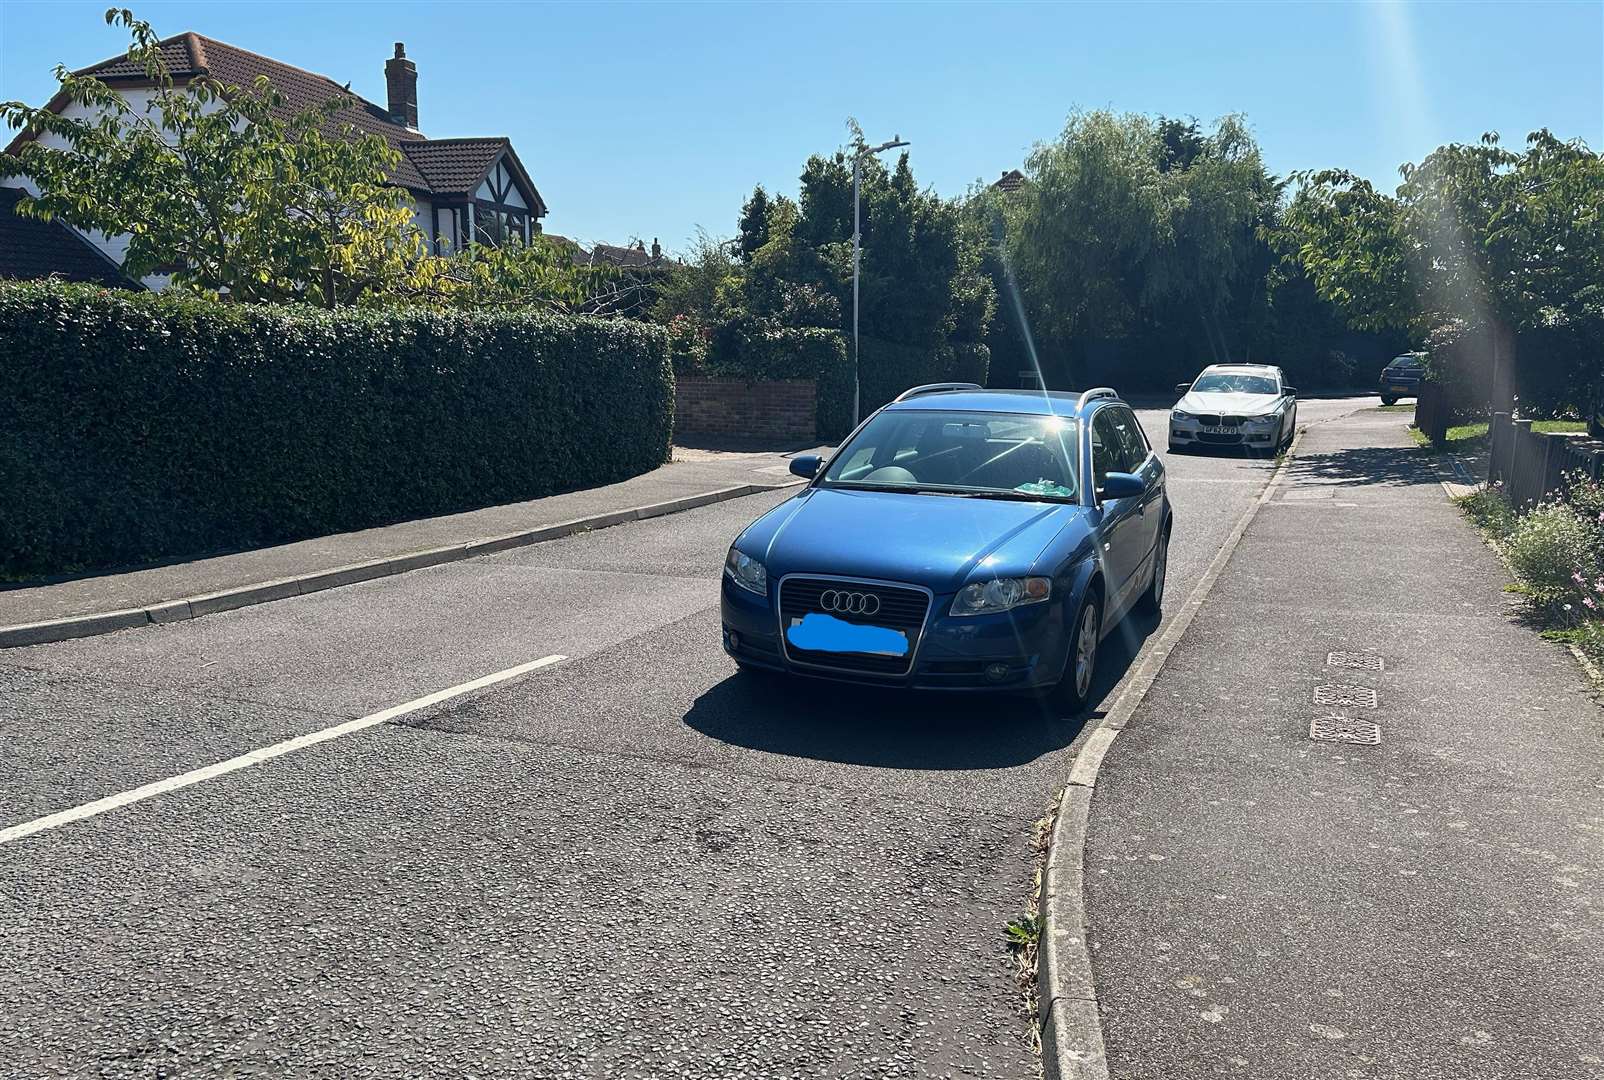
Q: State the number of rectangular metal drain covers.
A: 3